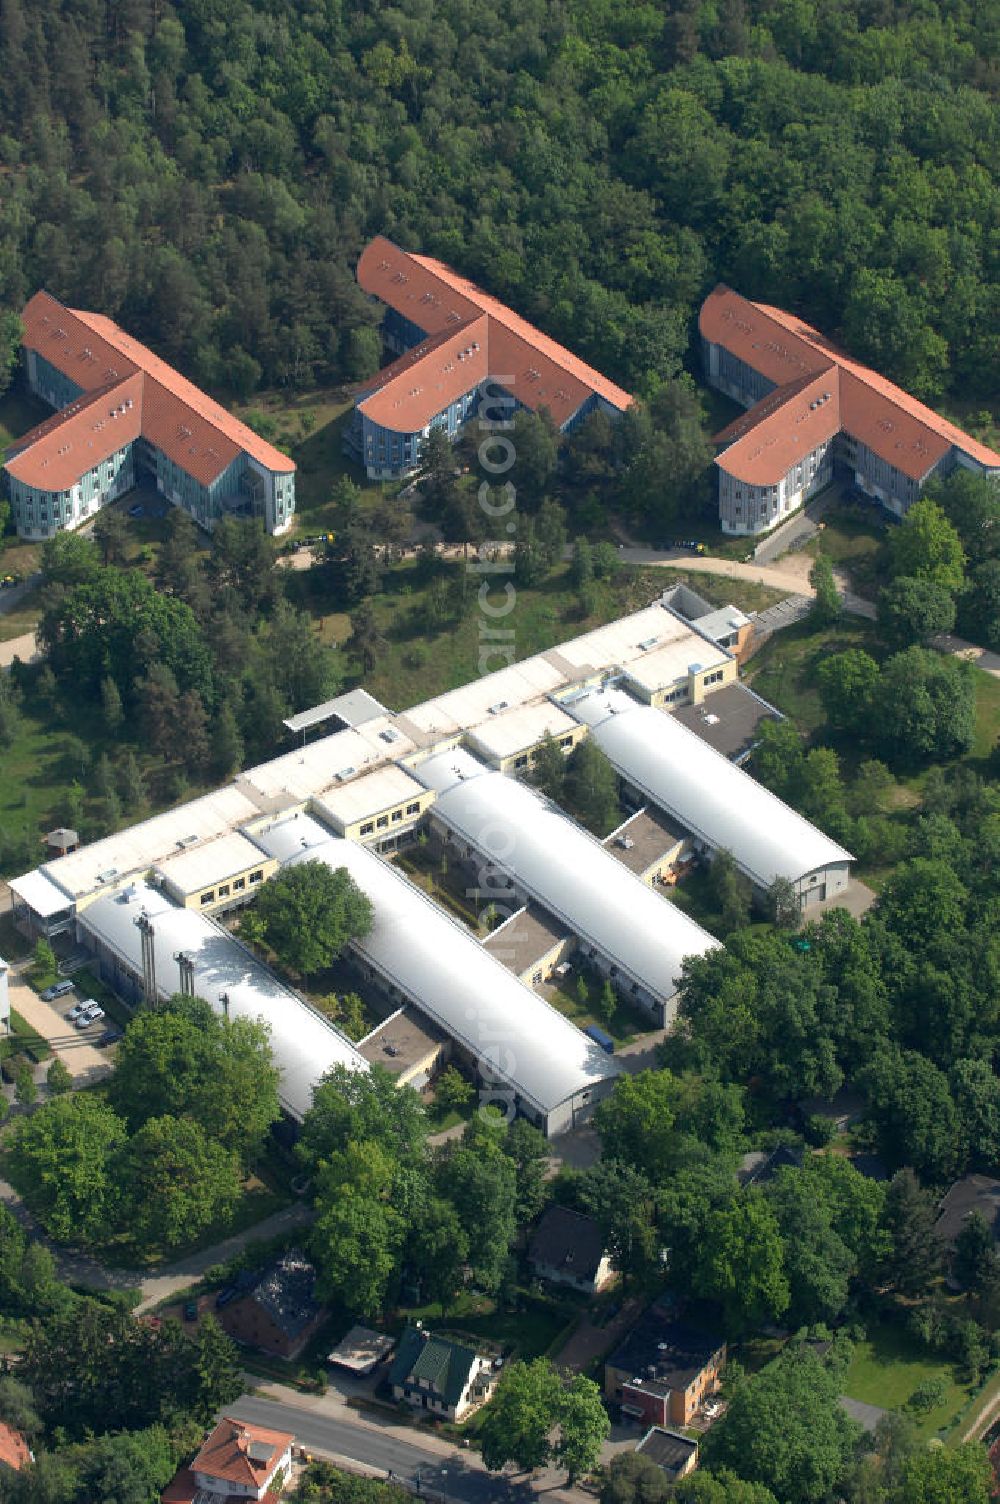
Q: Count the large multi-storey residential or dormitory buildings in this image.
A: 3